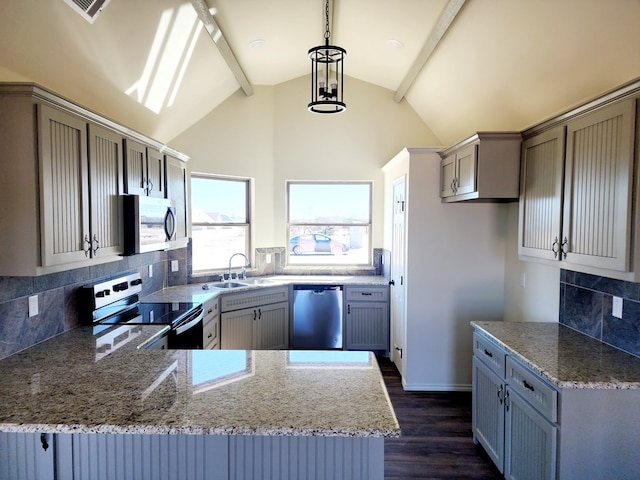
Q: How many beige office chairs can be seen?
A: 0